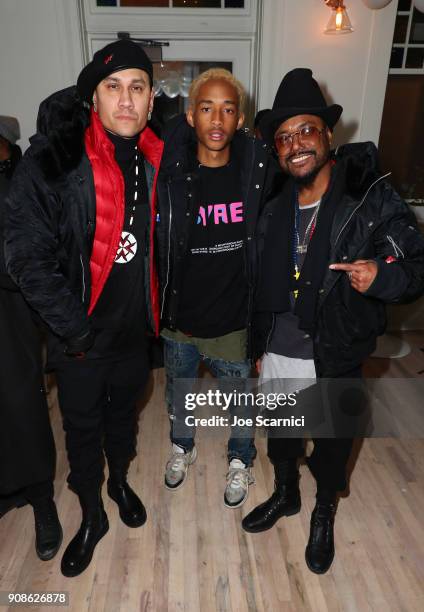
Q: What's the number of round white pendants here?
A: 1